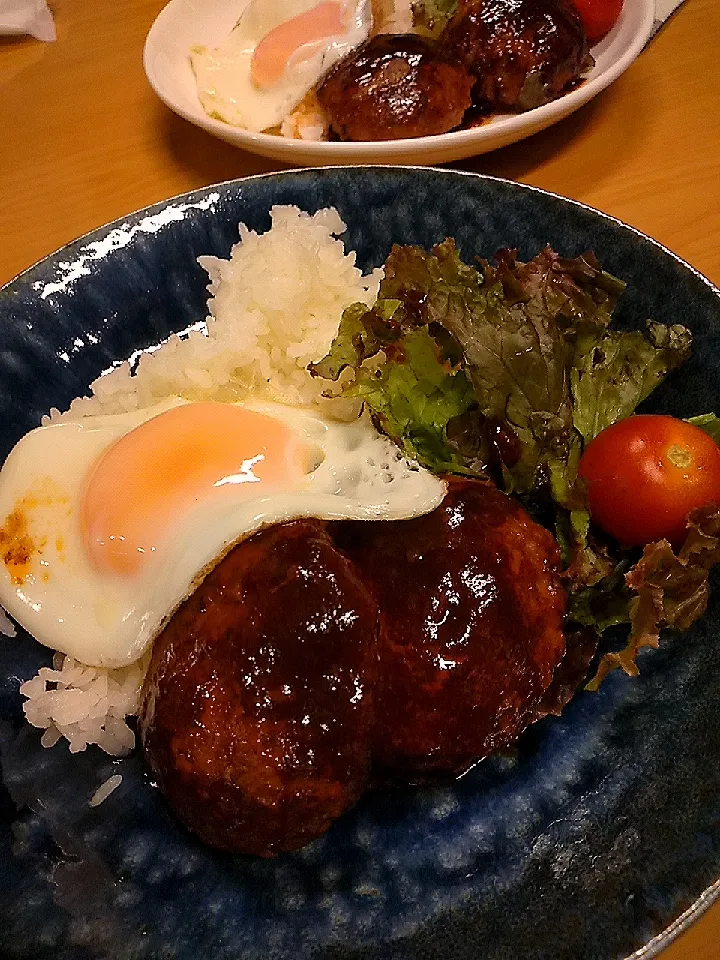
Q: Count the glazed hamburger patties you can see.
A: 4